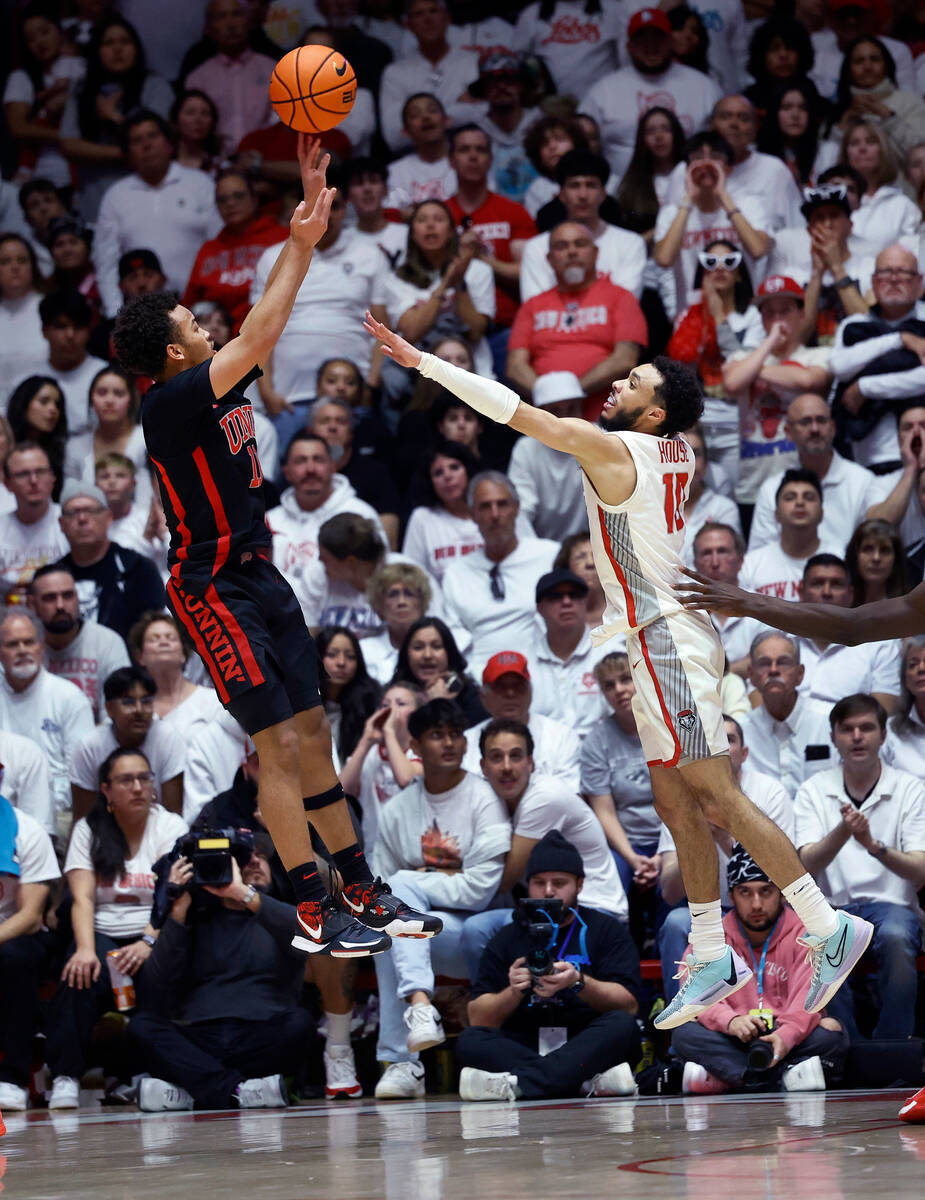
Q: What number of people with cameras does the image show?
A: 3